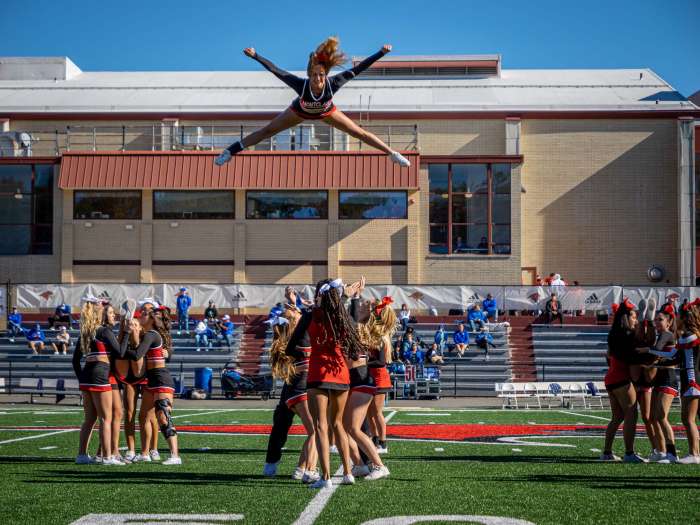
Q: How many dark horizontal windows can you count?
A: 4